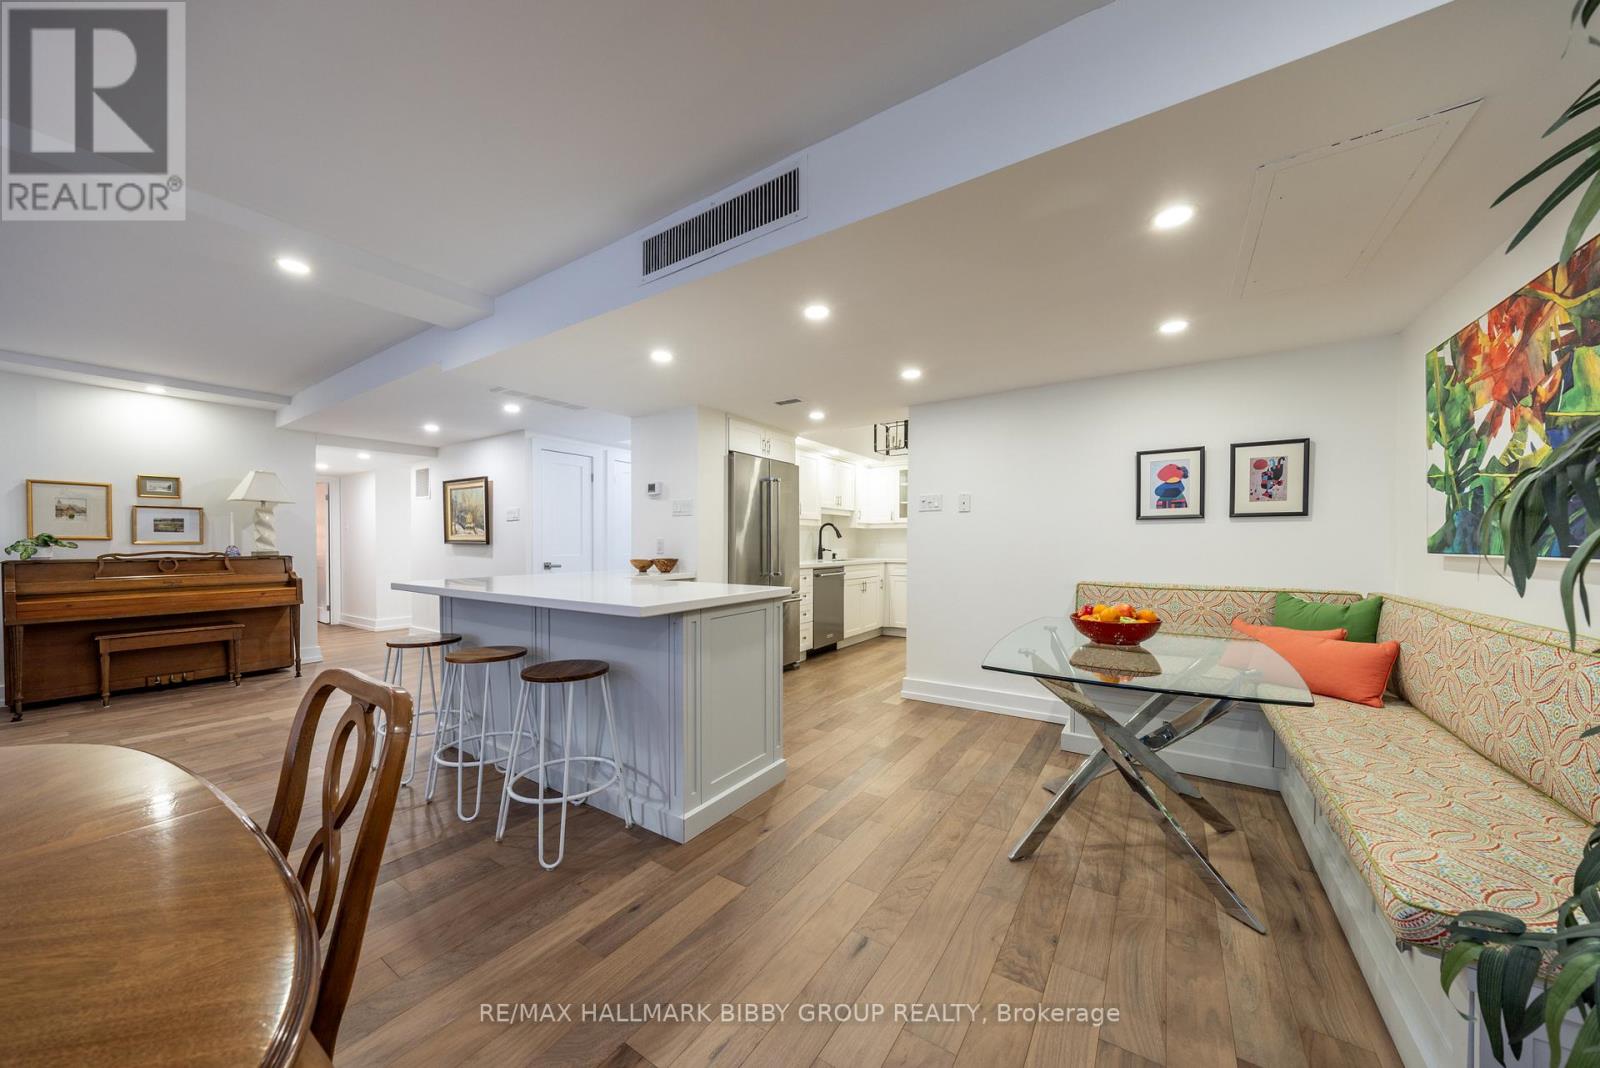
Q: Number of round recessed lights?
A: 12